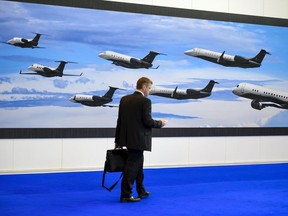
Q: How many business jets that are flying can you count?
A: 7